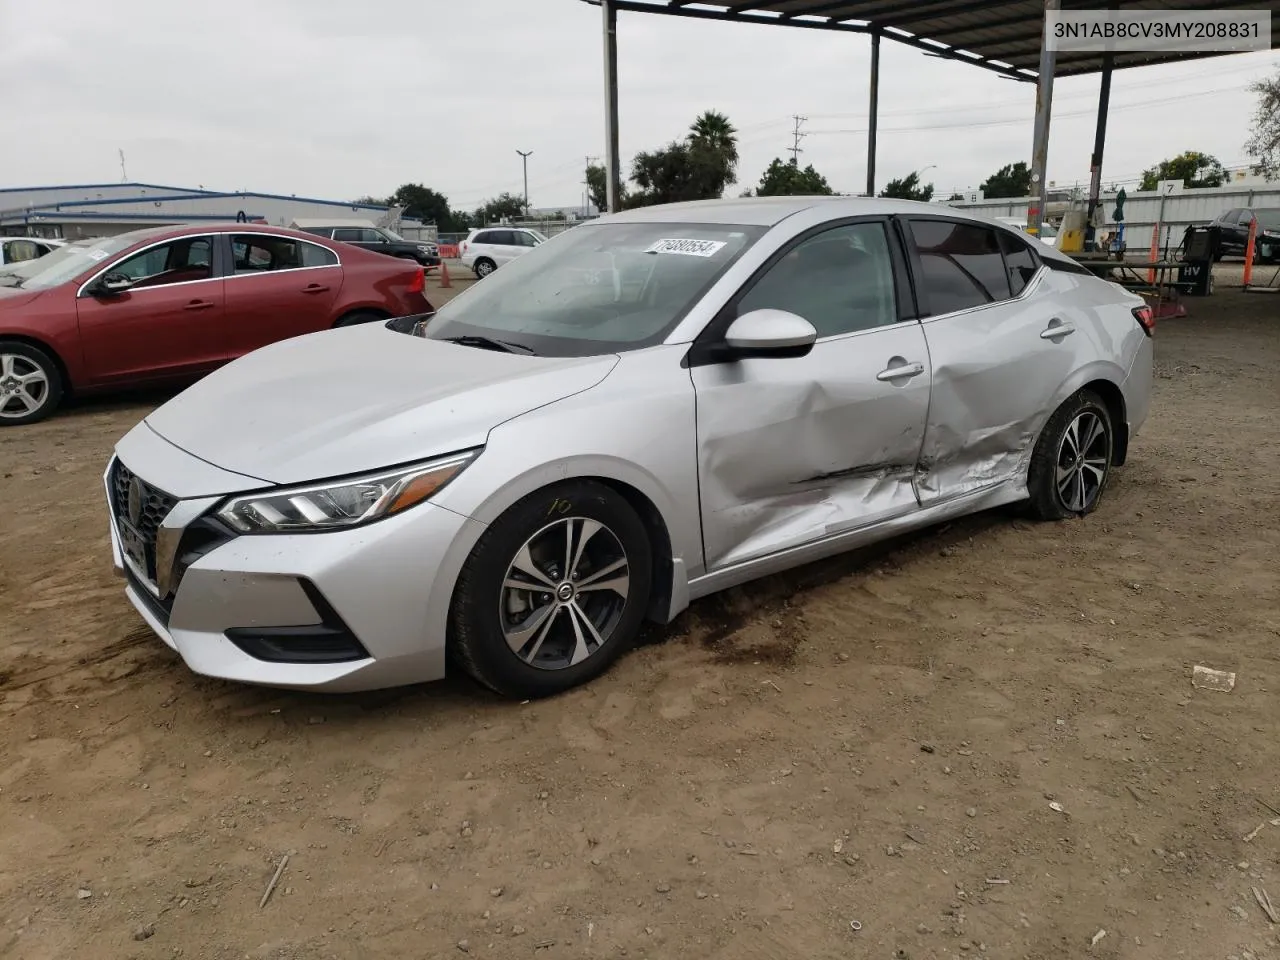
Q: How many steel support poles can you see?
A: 4